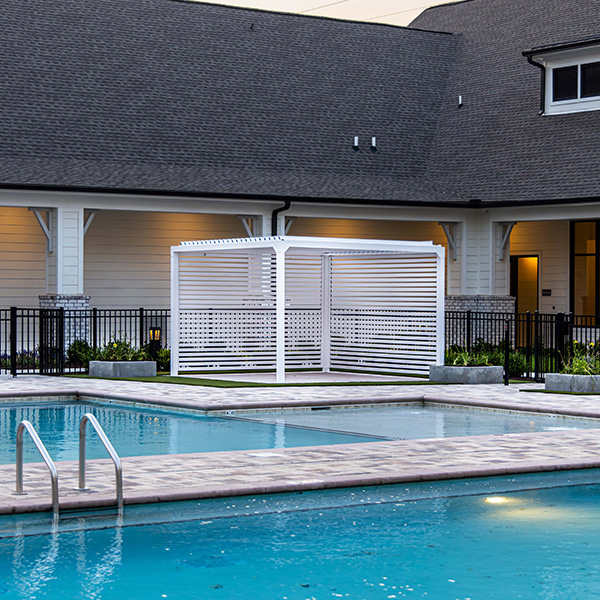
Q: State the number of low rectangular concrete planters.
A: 3